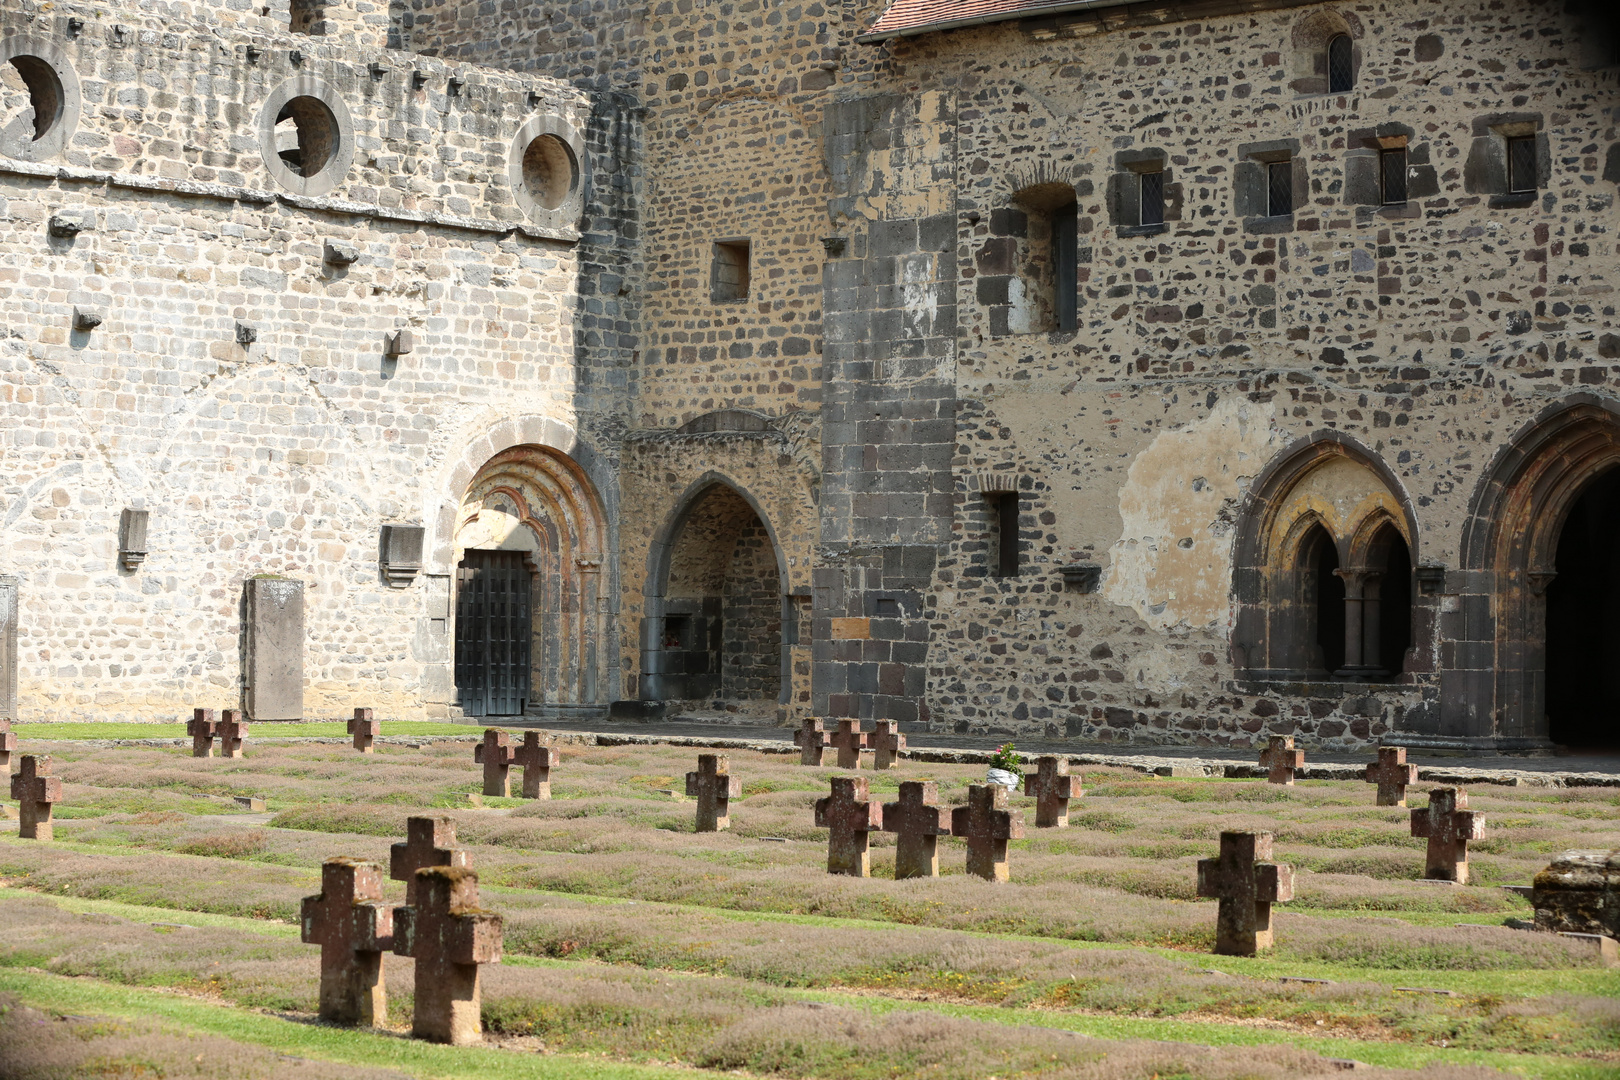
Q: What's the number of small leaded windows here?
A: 5